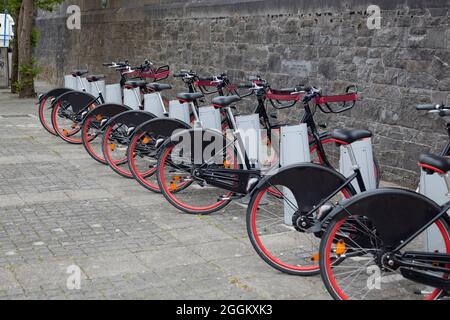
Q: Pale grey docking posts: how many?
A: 12